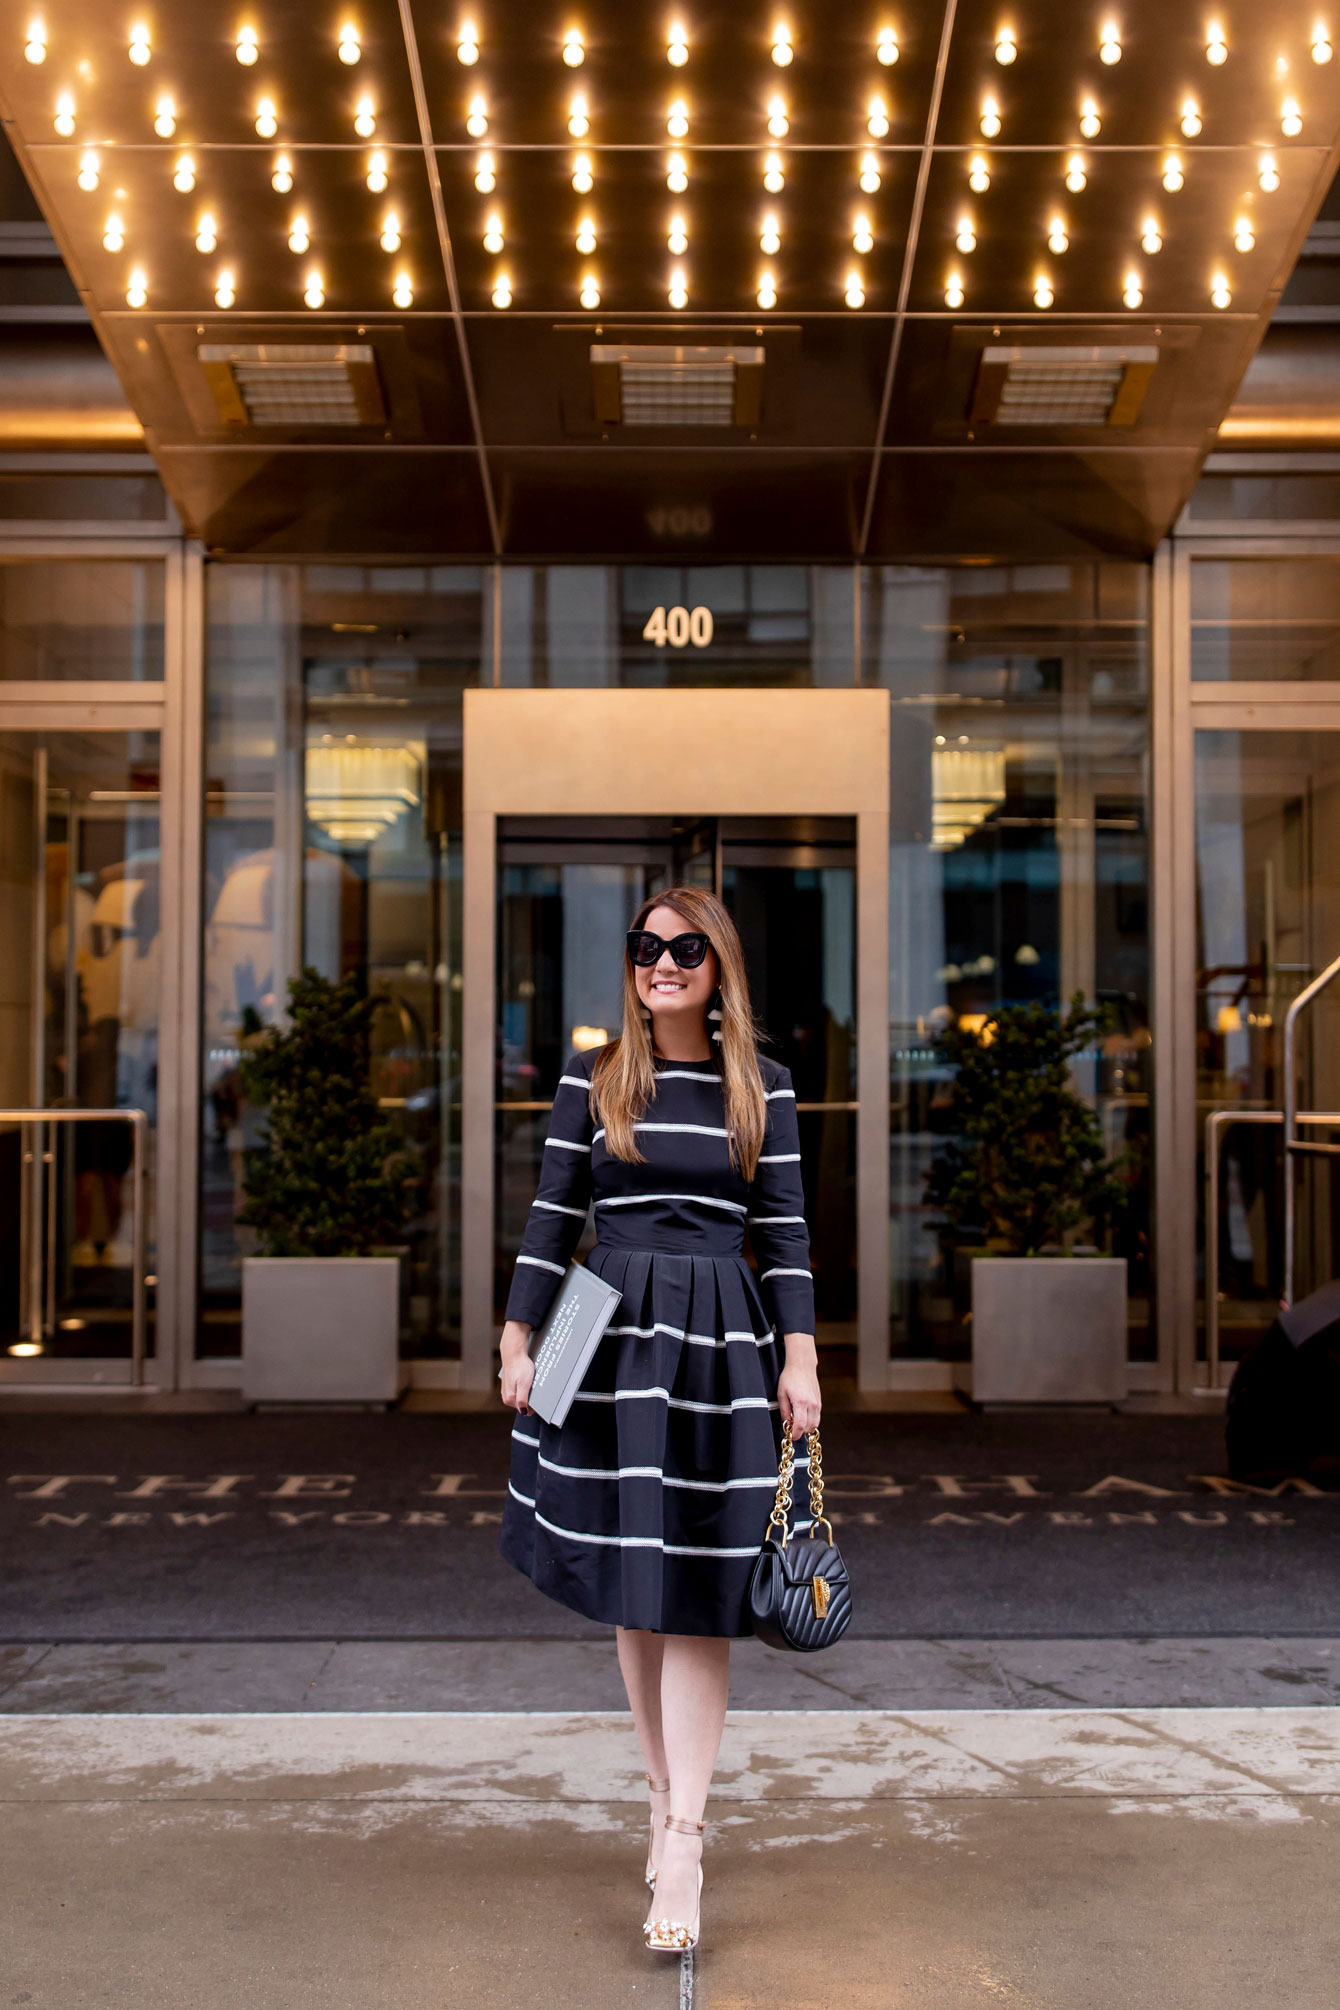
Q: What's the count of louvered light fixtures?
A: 3